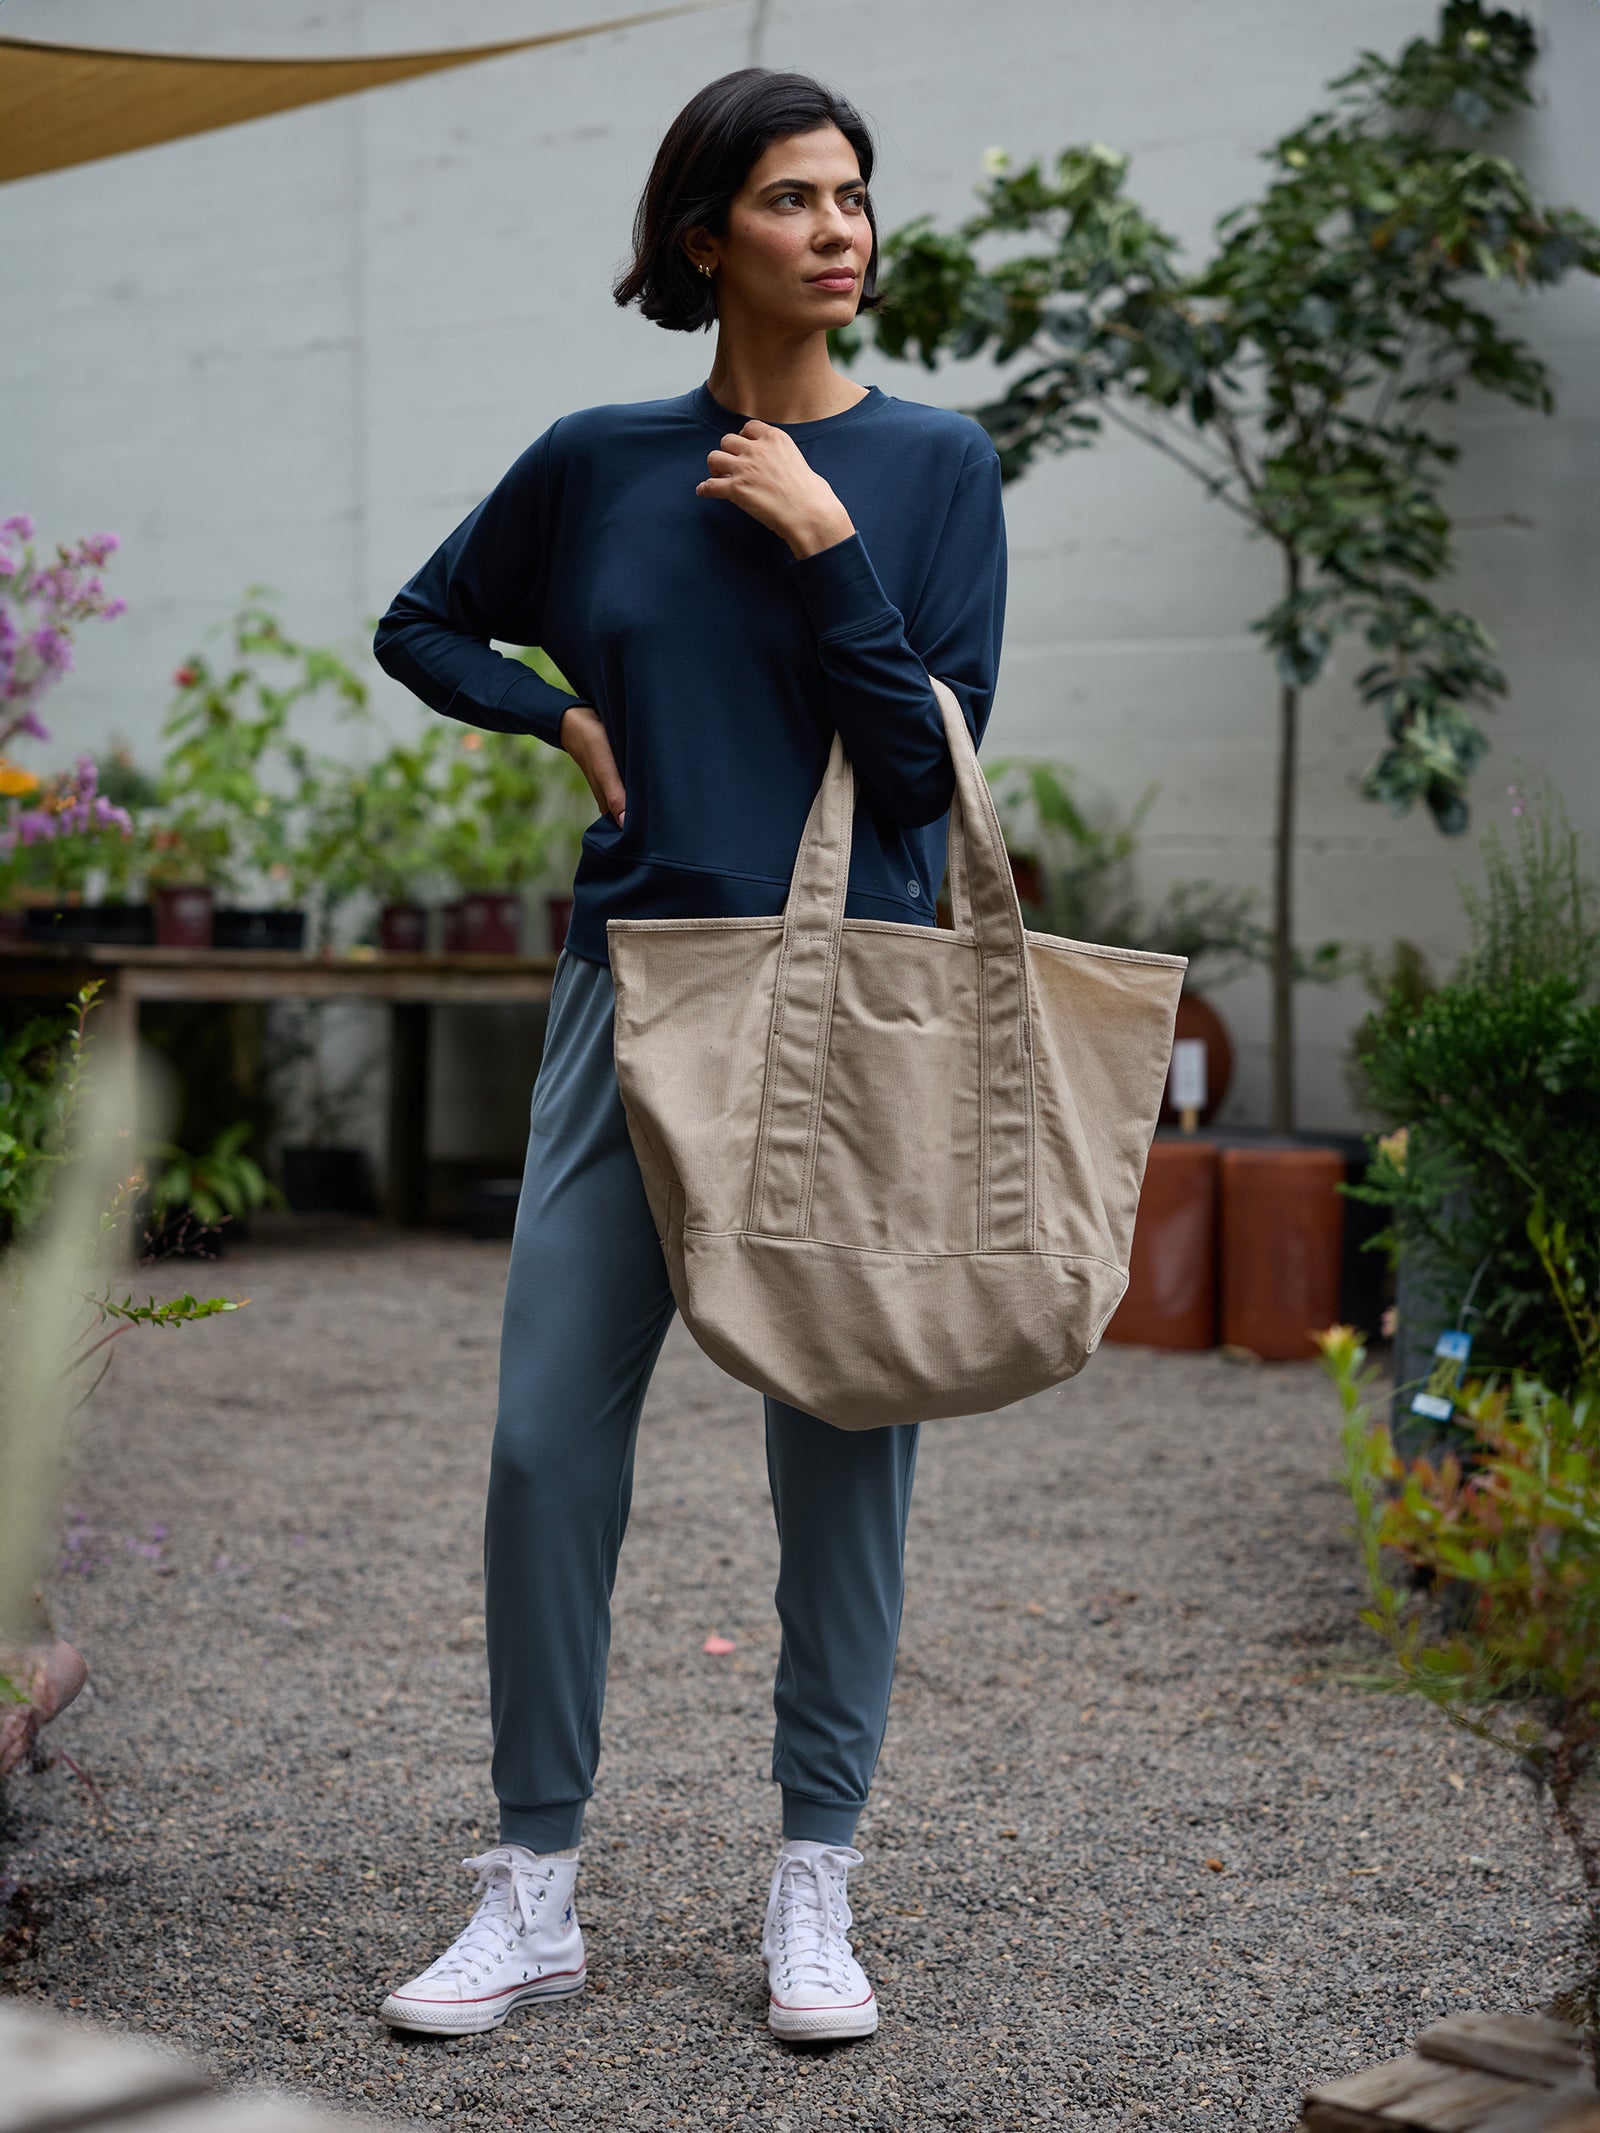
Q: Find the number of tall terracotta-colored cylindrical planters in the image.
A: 2